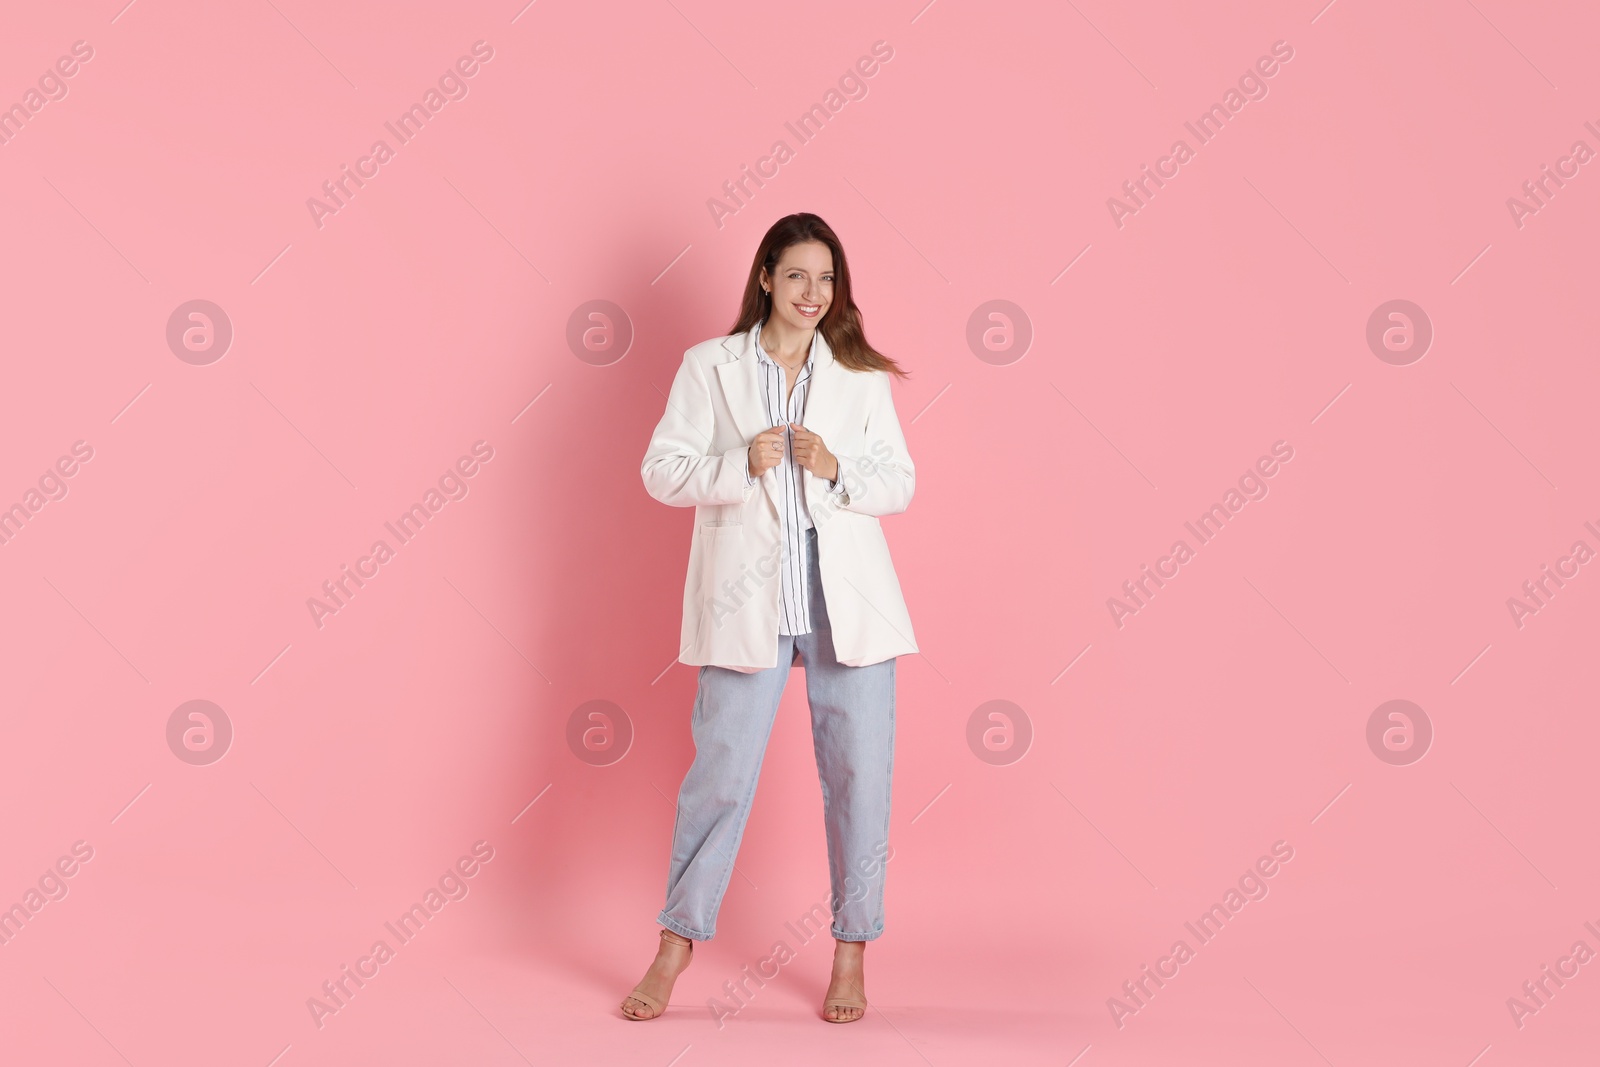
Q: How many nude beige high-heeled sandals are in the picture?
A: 2